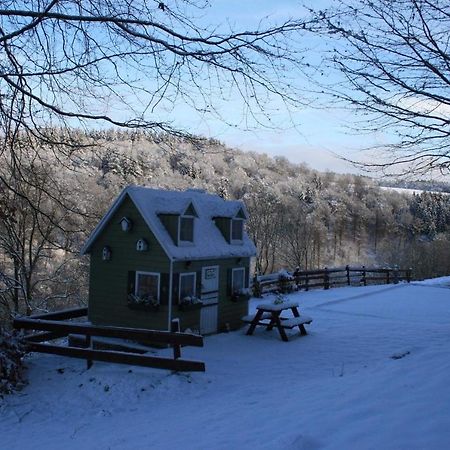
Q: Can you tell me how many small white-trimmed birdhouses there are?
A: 3